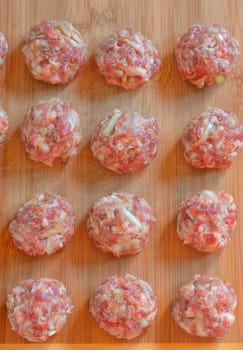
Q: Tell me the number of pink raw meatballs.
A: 14